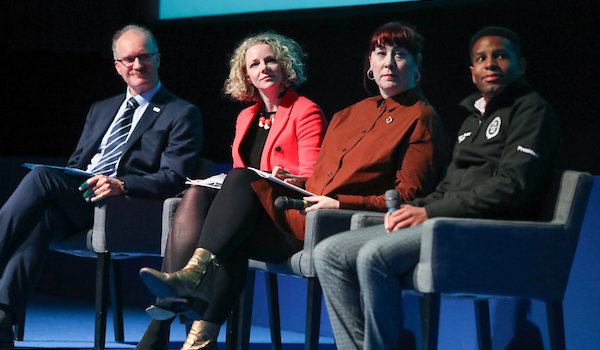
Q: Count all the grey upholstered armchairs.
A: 4